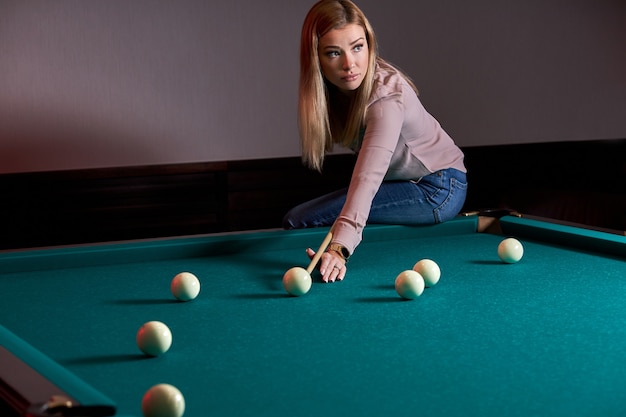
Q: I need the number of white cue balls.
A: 7